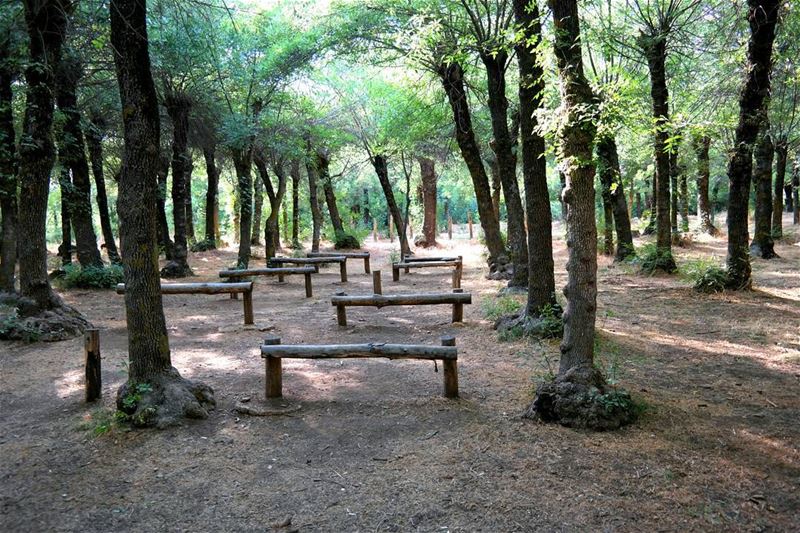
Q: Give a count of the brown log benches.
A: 8